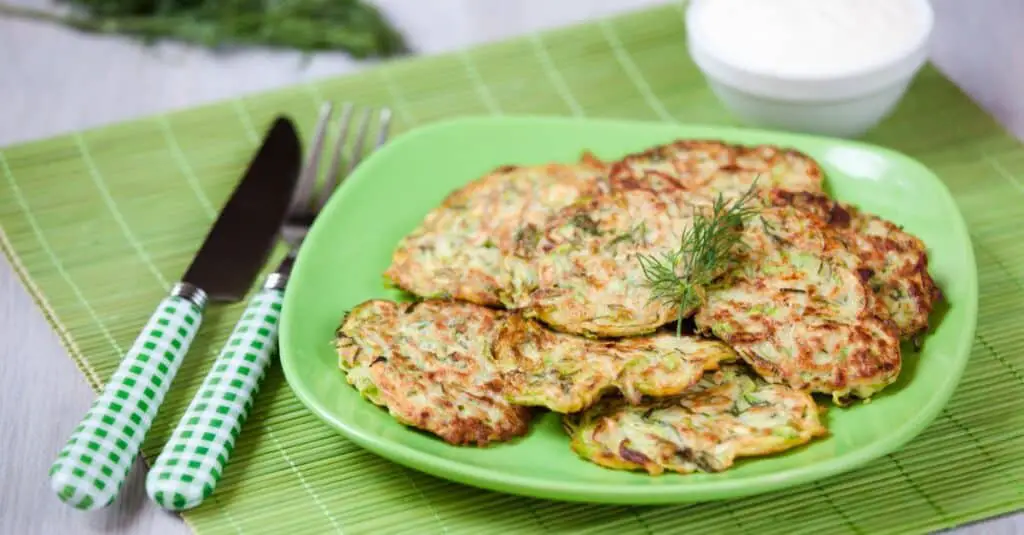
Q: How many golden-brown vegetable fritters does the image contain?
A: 8